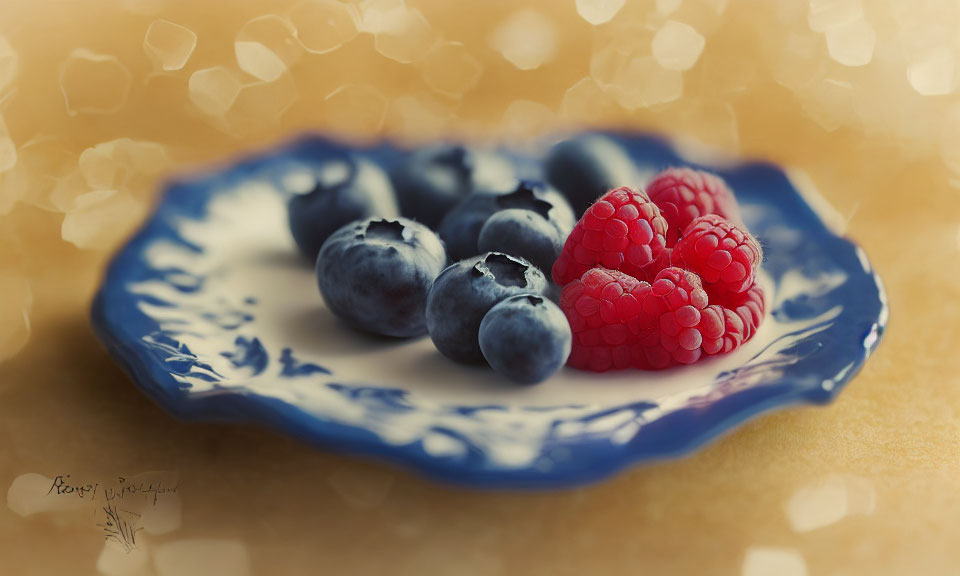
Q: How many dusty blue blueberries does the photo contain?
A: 8